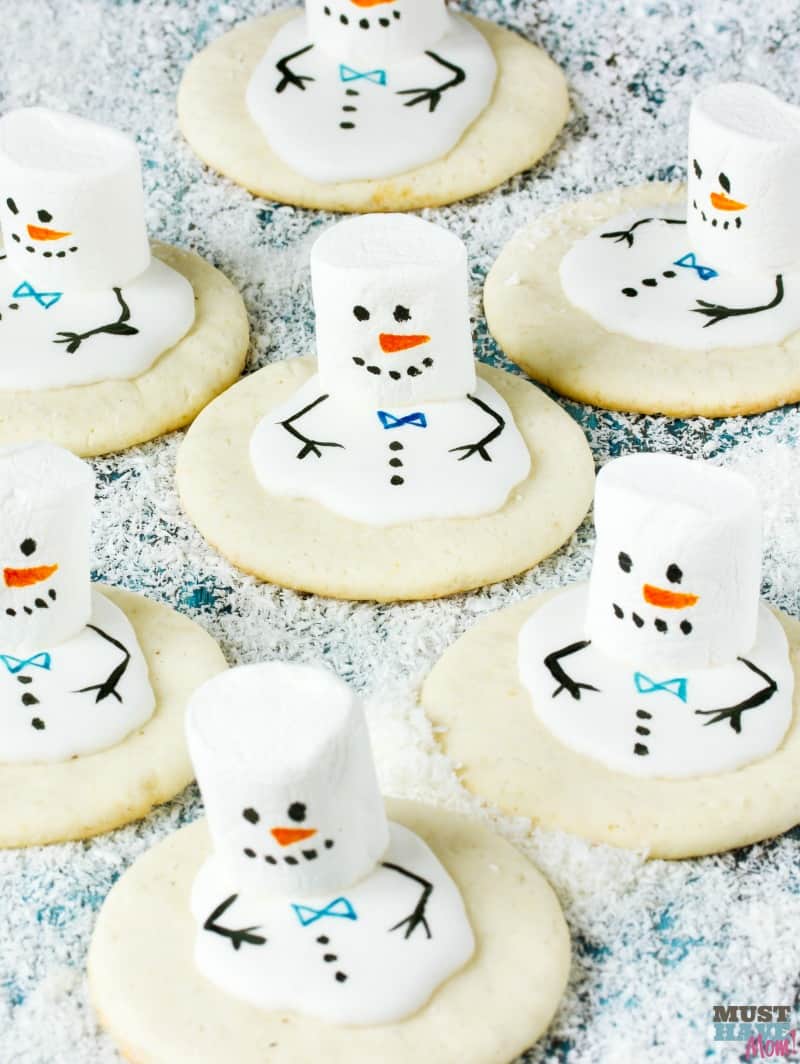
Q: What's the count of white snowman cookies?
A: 7